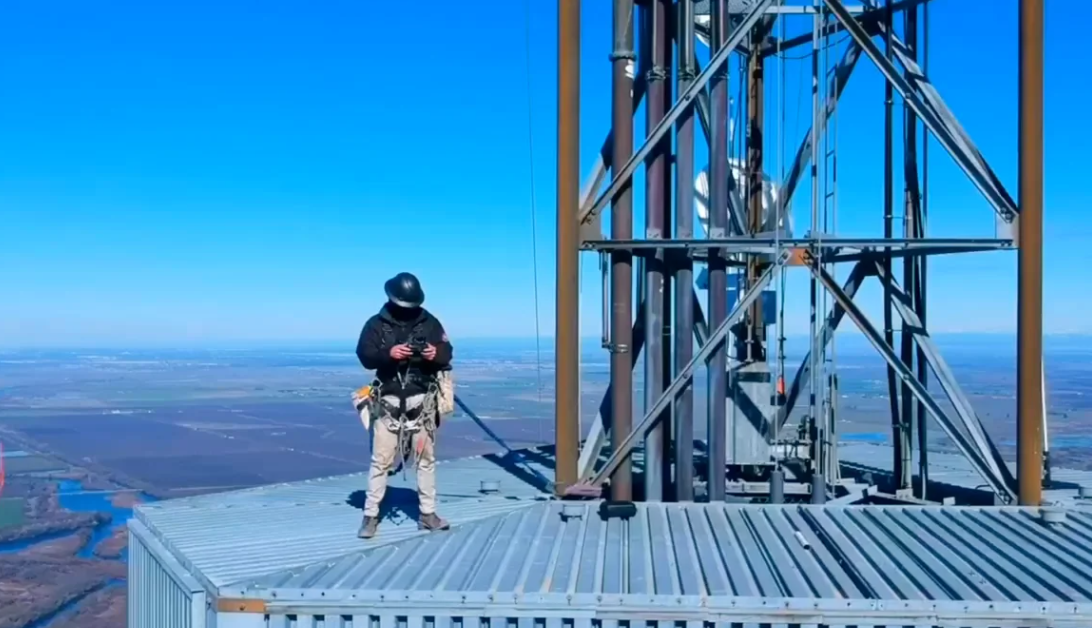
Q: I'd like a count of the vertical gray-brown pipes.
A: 4